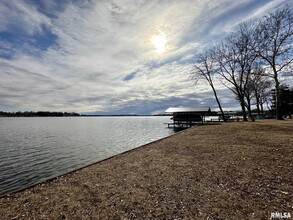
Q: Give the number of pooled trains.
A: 0